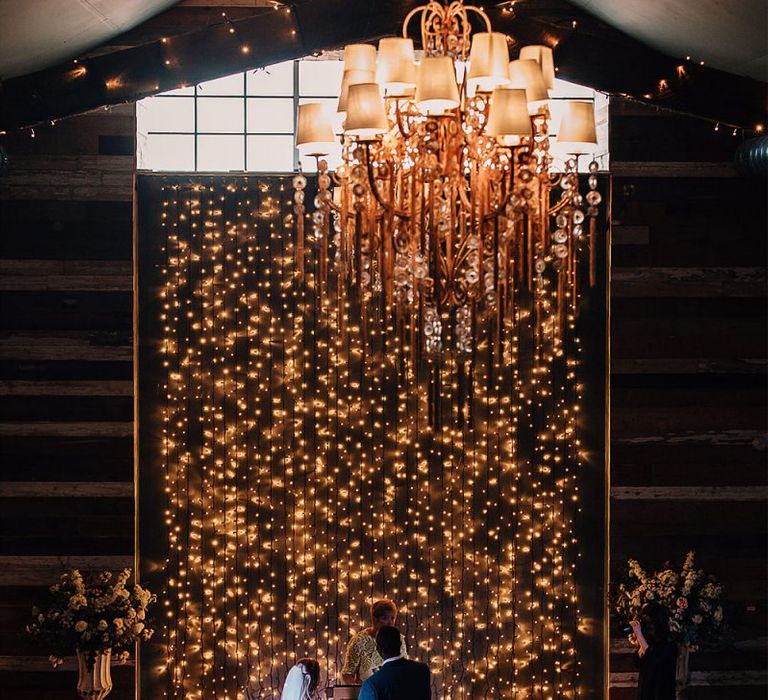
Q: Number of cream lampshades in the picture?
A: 11